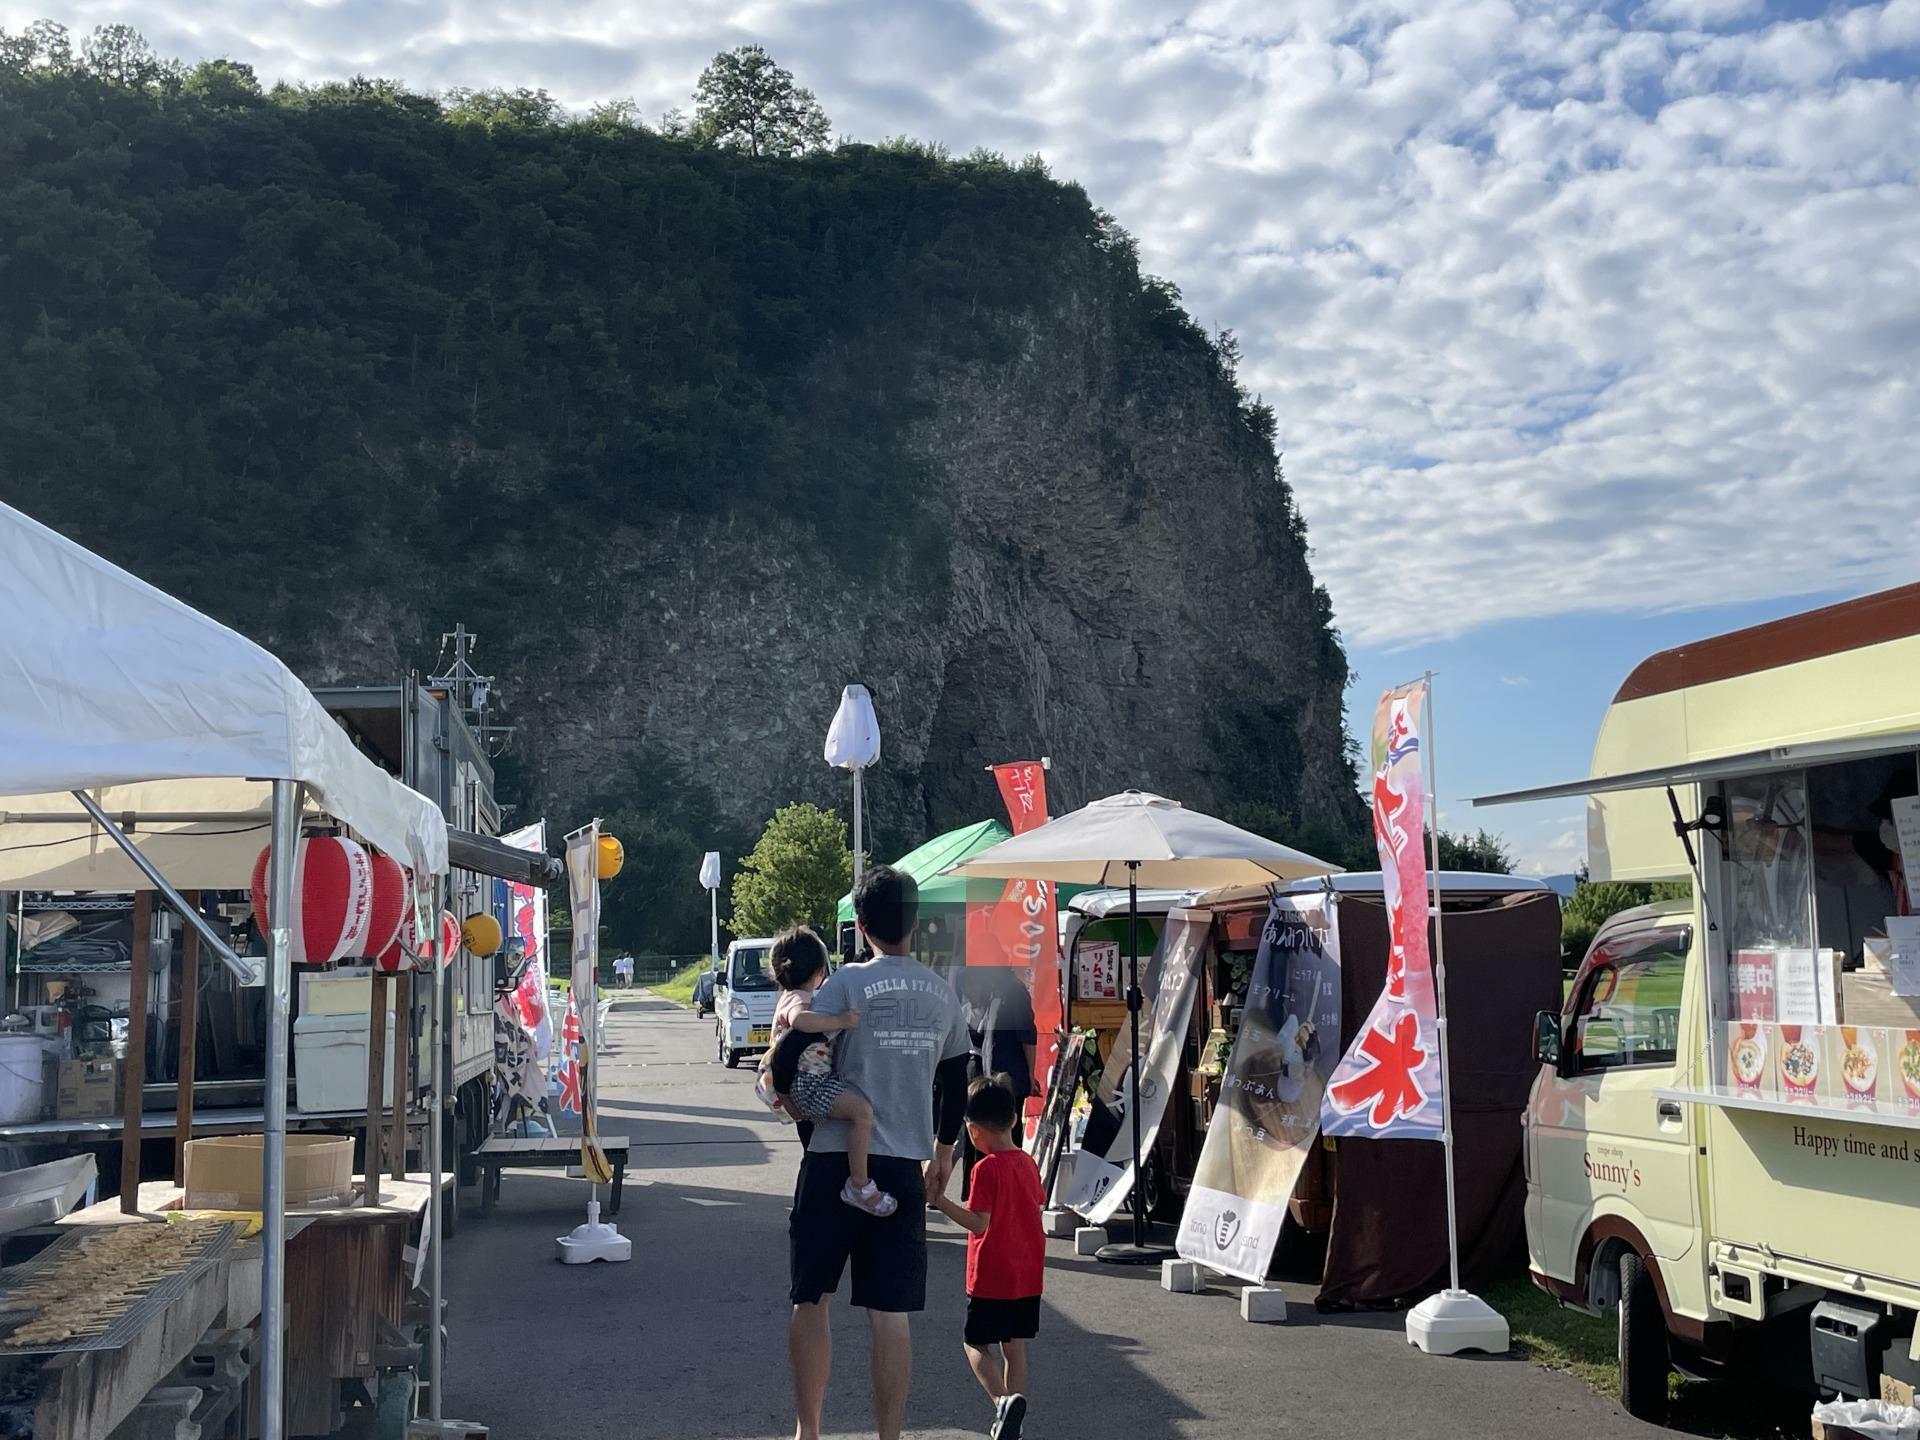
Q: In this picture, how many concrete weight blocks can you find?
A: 4